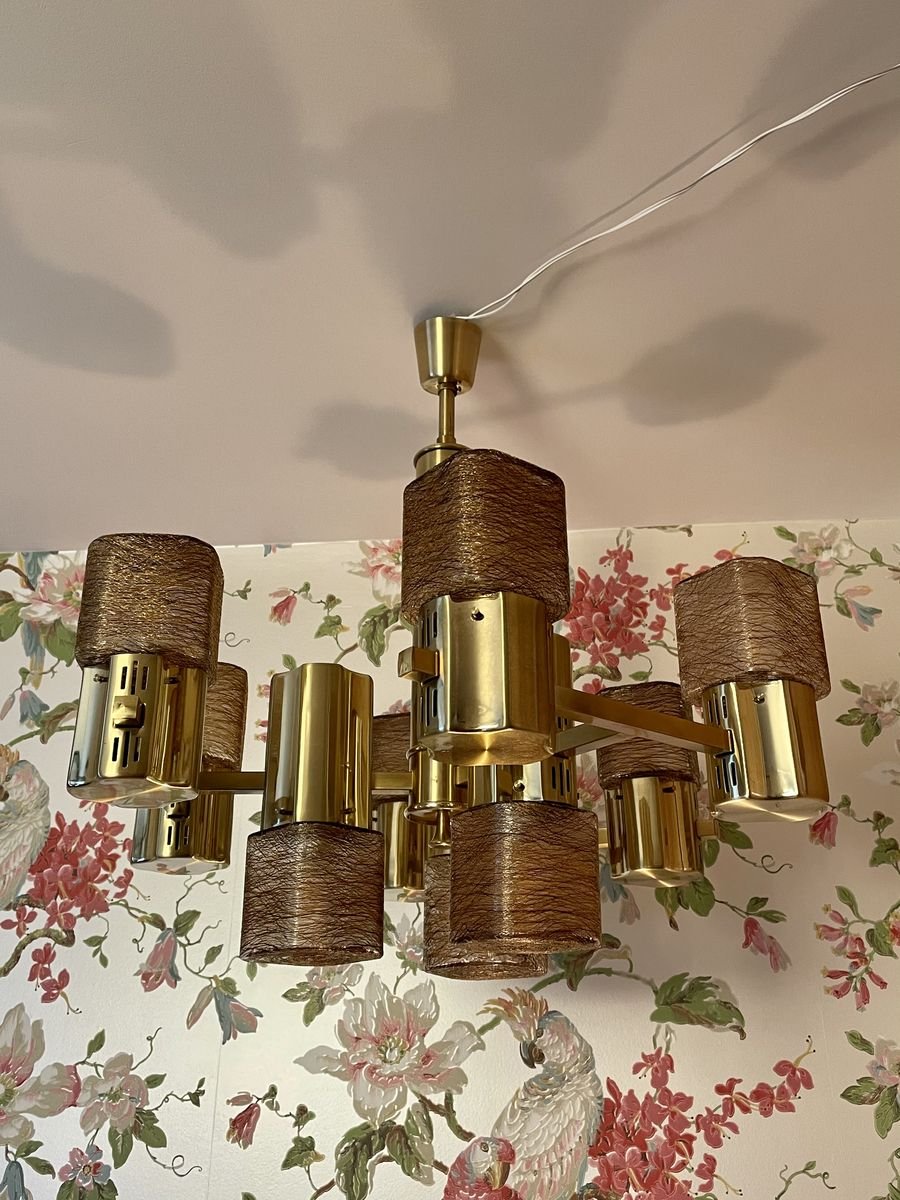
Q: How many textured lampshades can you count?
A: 9